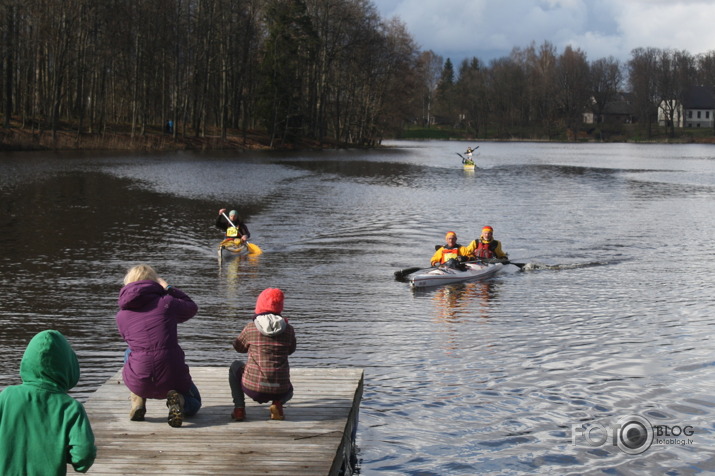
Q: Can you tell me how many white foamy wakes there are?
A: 1